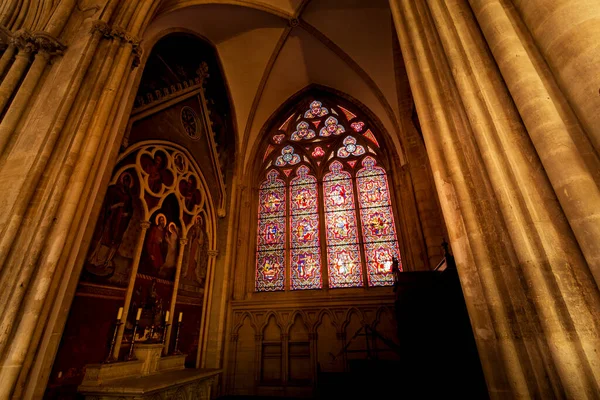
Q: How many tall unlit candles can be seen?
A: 4